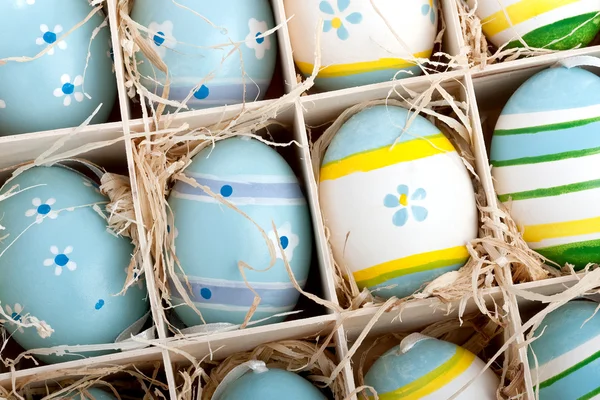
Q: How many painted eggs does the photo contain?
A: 12